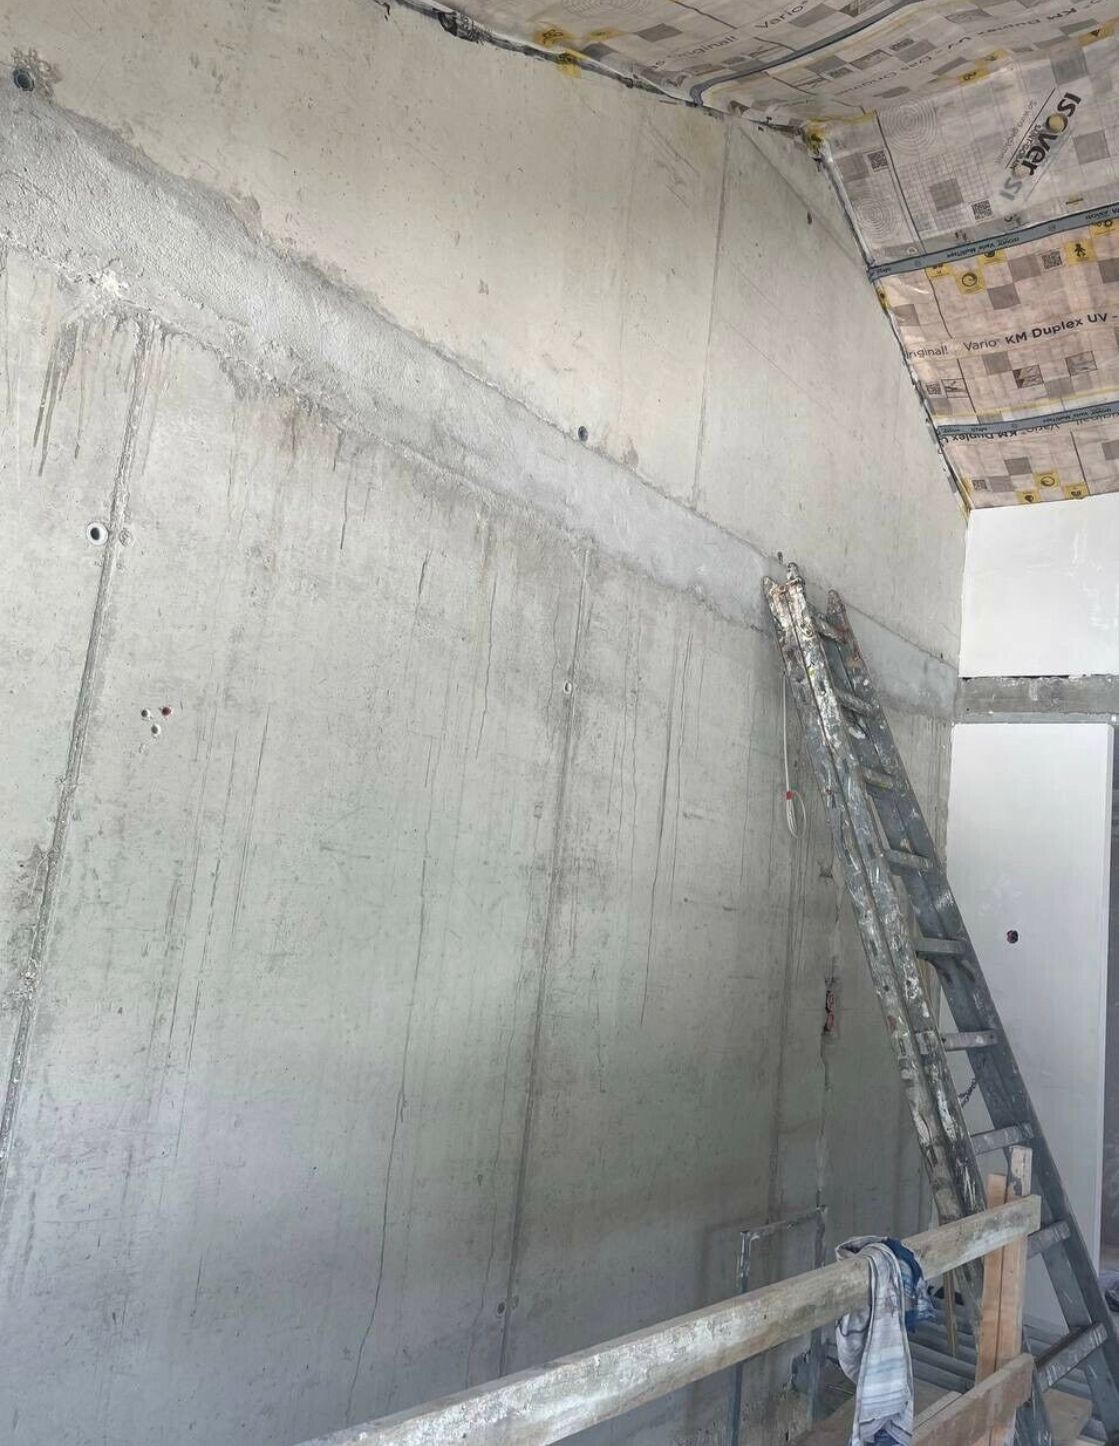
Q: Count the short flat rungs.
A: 9